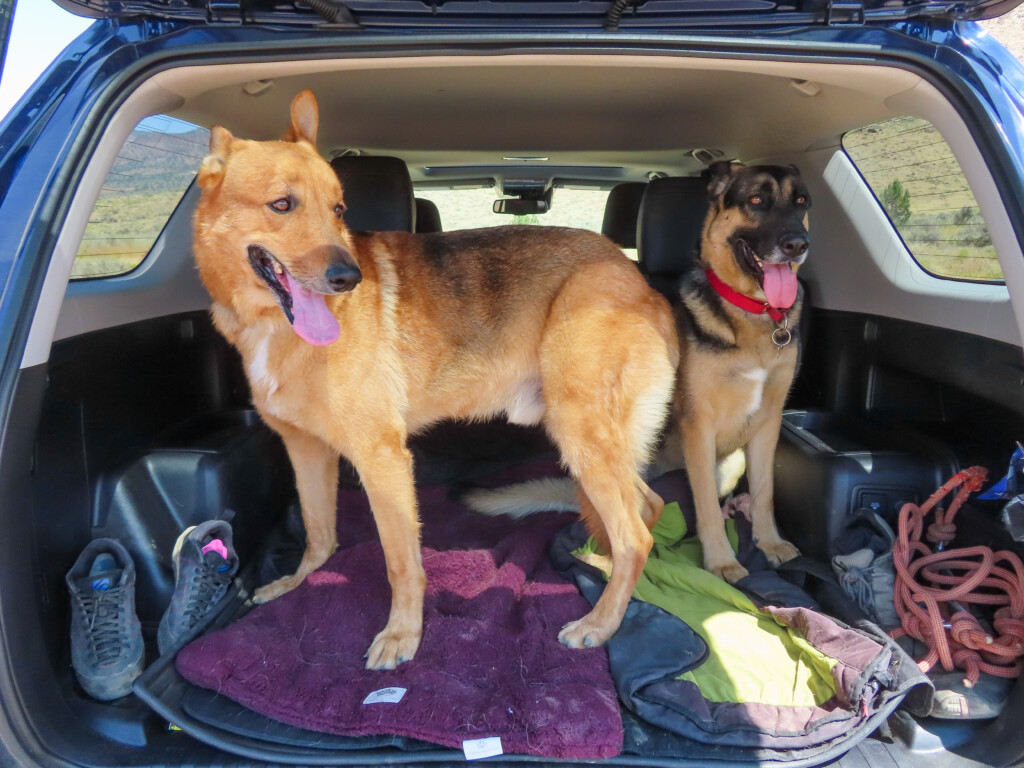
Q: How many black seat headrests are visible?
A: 4